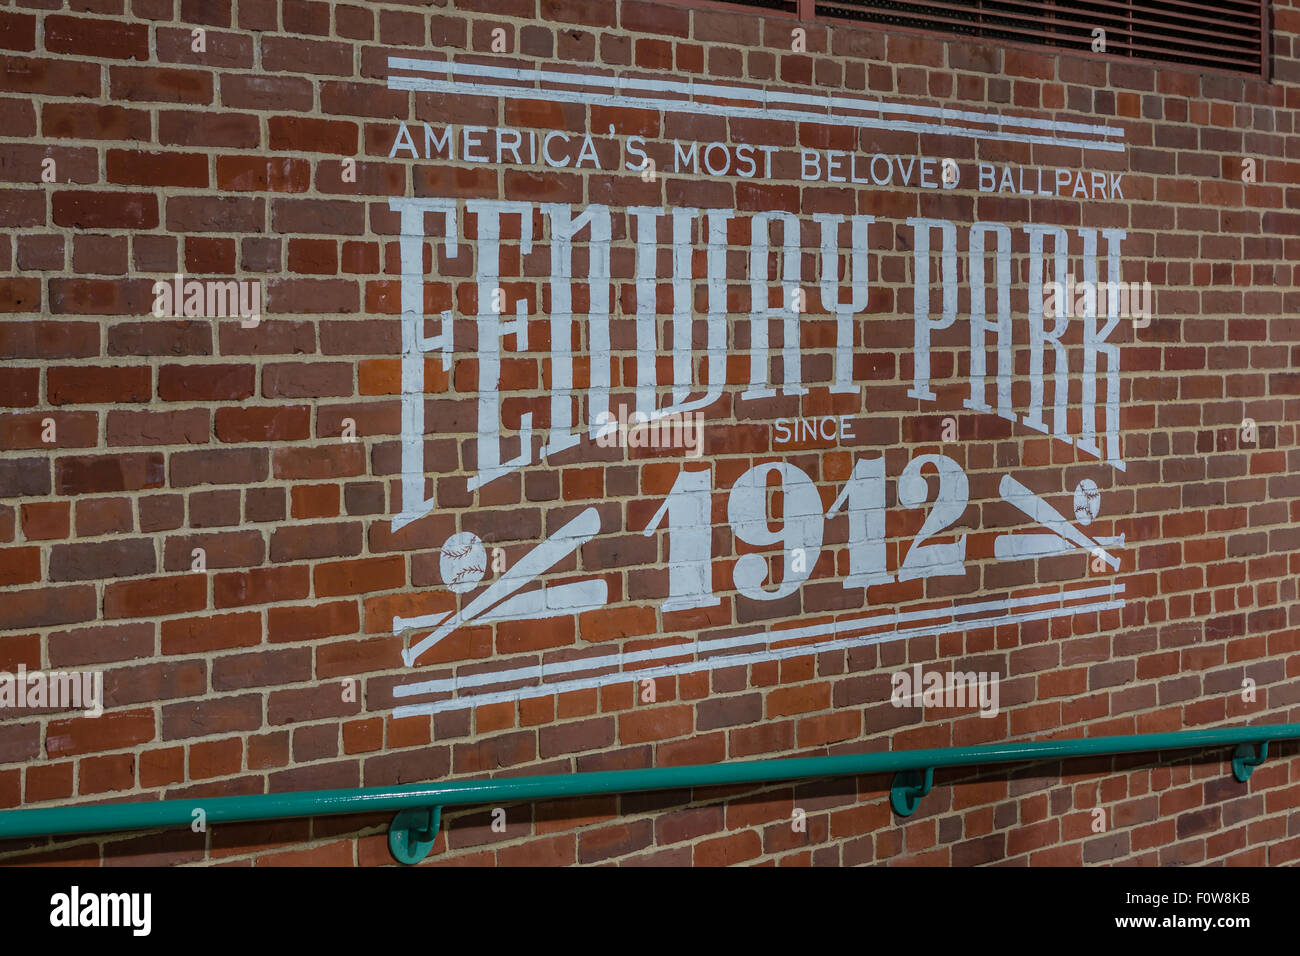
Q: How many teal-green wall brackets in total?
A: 3